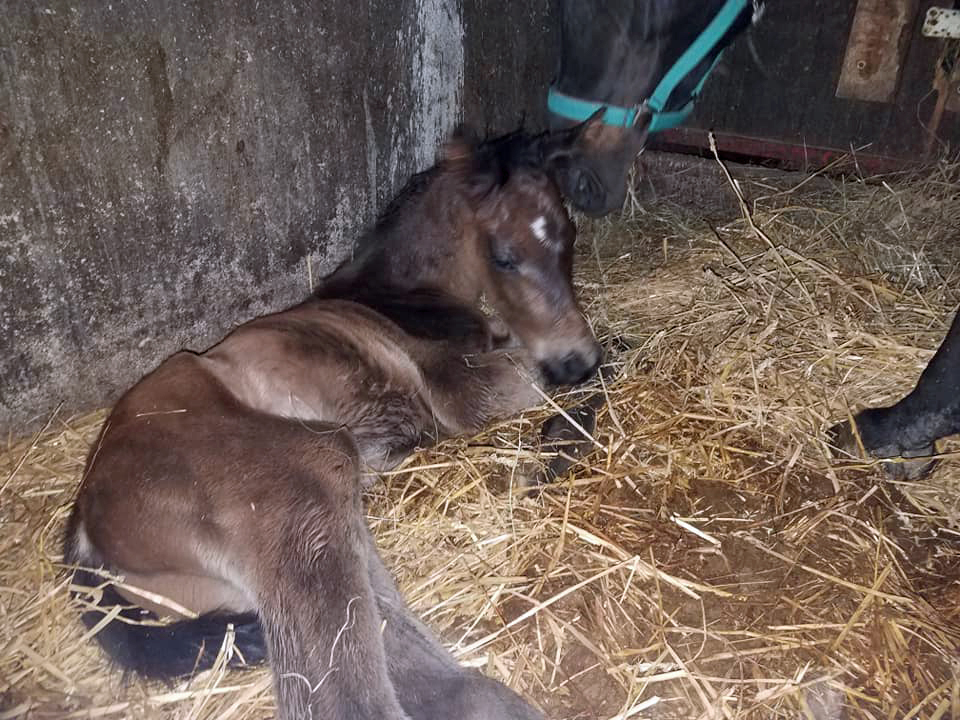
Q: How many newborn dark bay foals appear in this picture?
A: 1